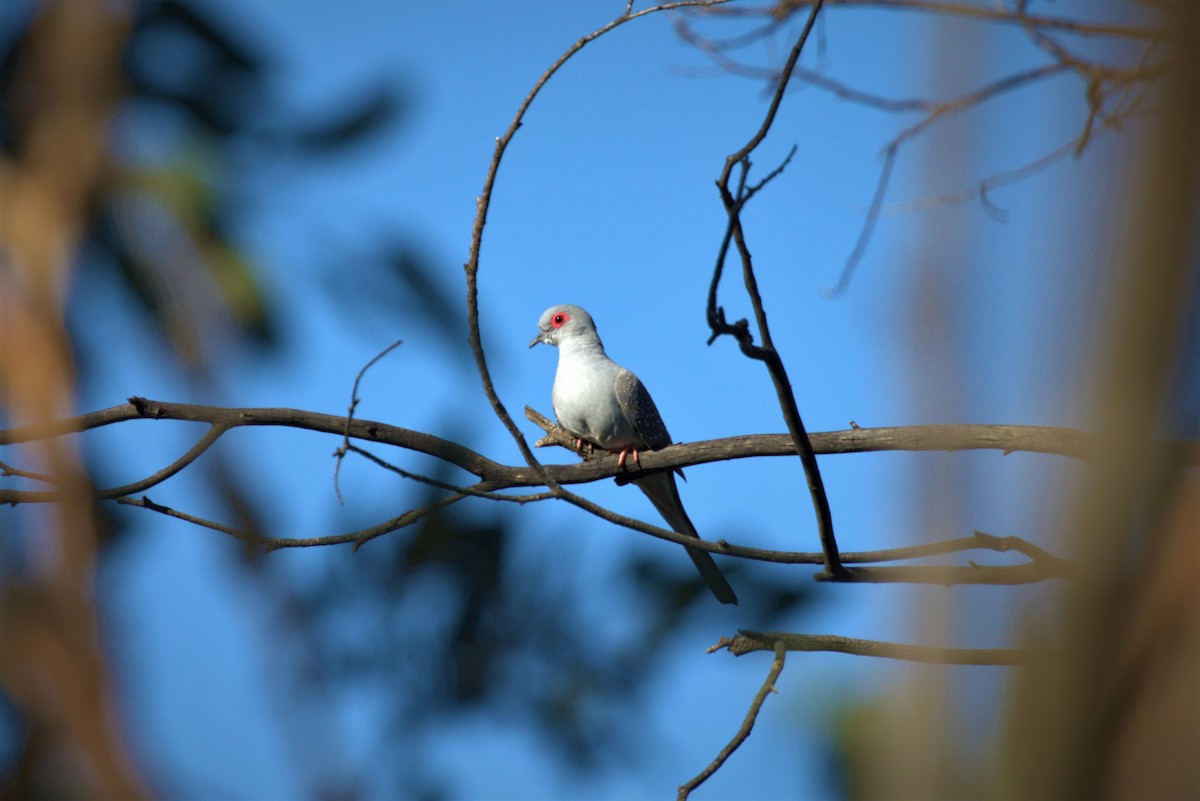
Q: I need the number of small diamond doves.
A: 1